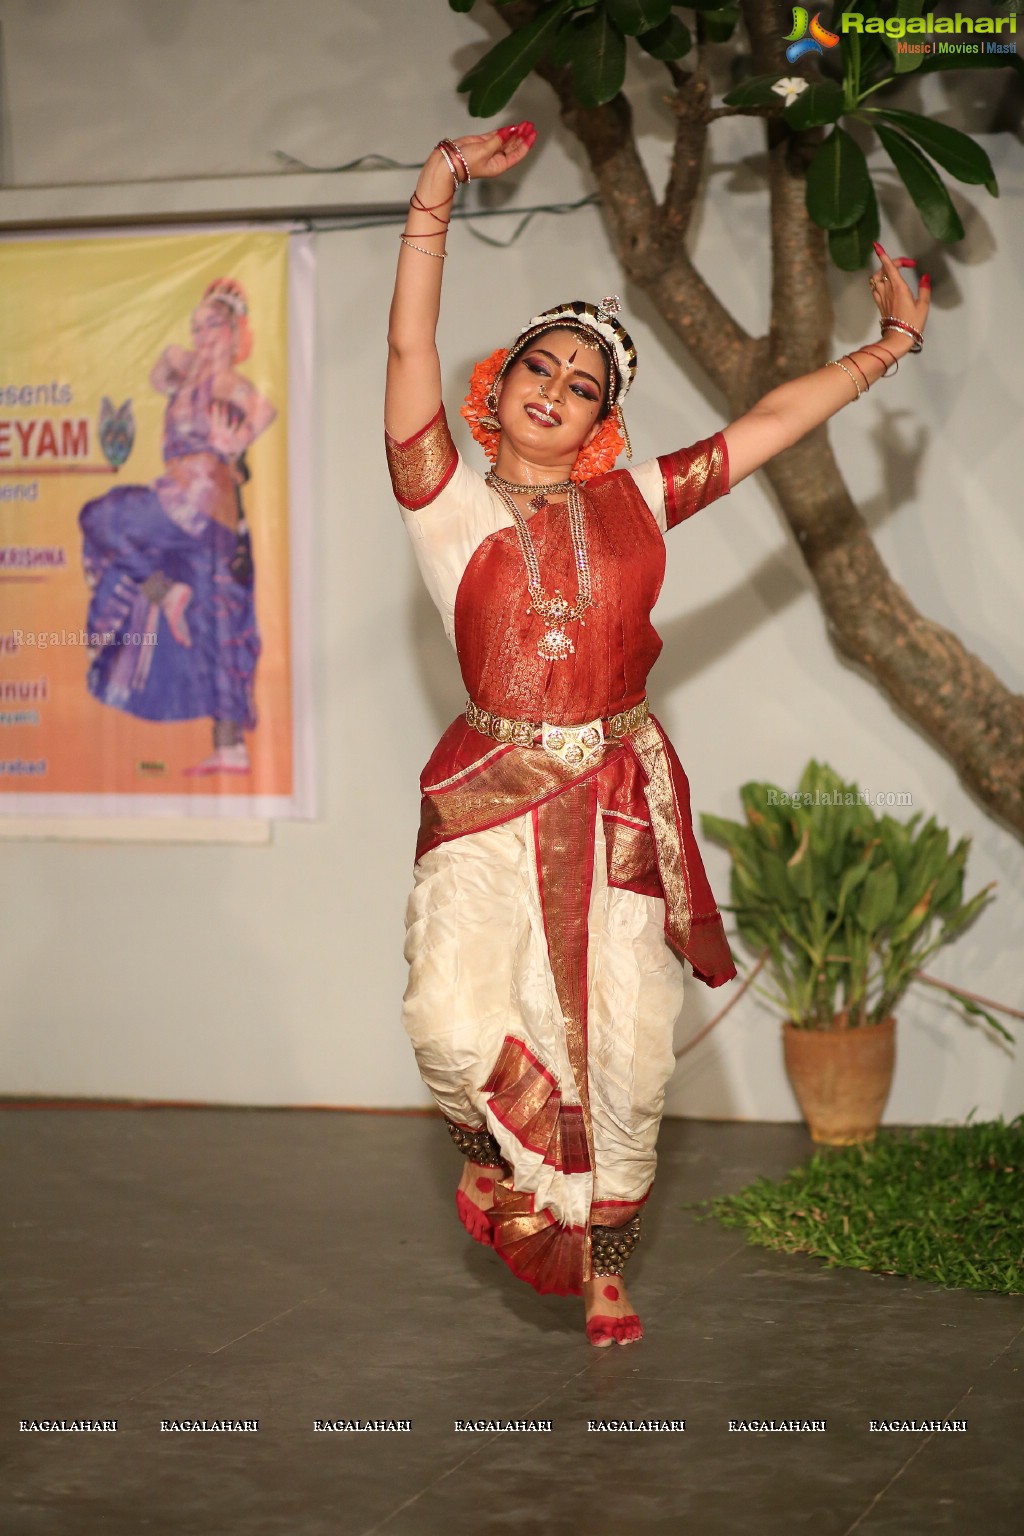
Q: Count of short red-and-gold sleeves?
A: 2